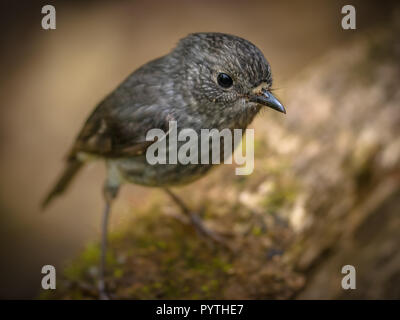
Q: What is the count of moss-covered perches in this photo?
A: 1